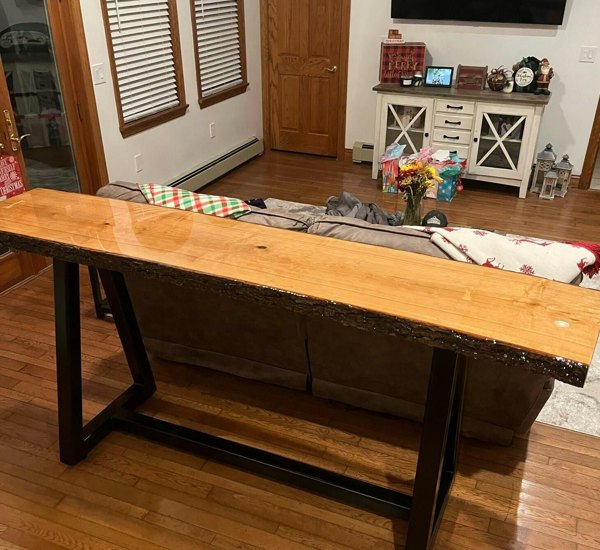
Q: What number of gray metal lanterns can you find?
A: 3